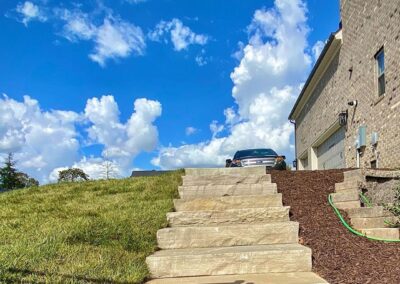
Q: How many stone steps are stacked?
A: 7